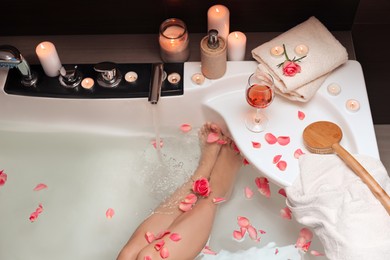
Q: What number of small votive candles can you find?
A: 8